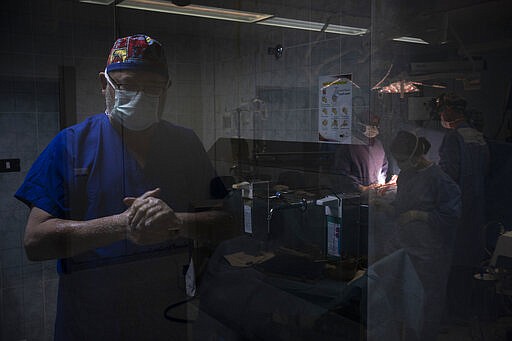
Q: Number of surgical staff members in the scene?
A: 4